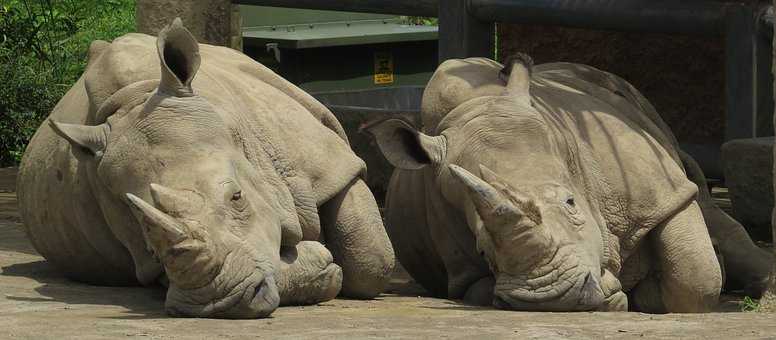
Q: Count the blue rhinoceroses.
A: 0